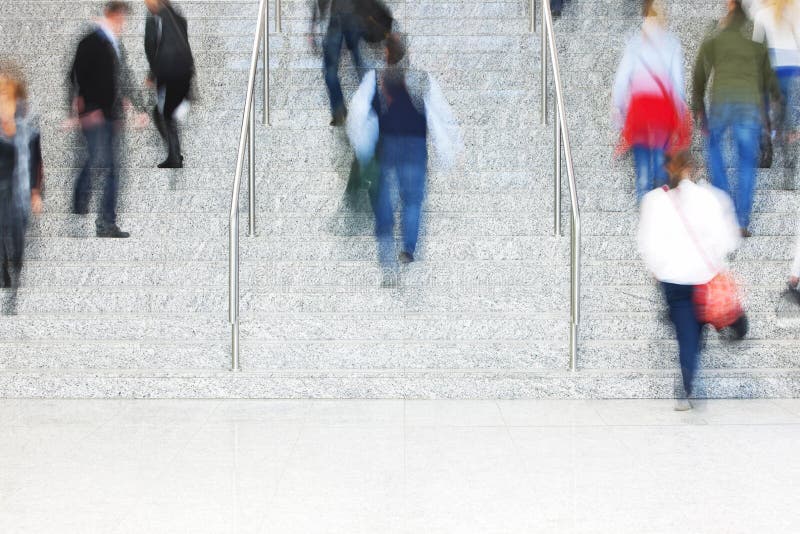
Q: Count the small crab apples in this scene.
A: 0